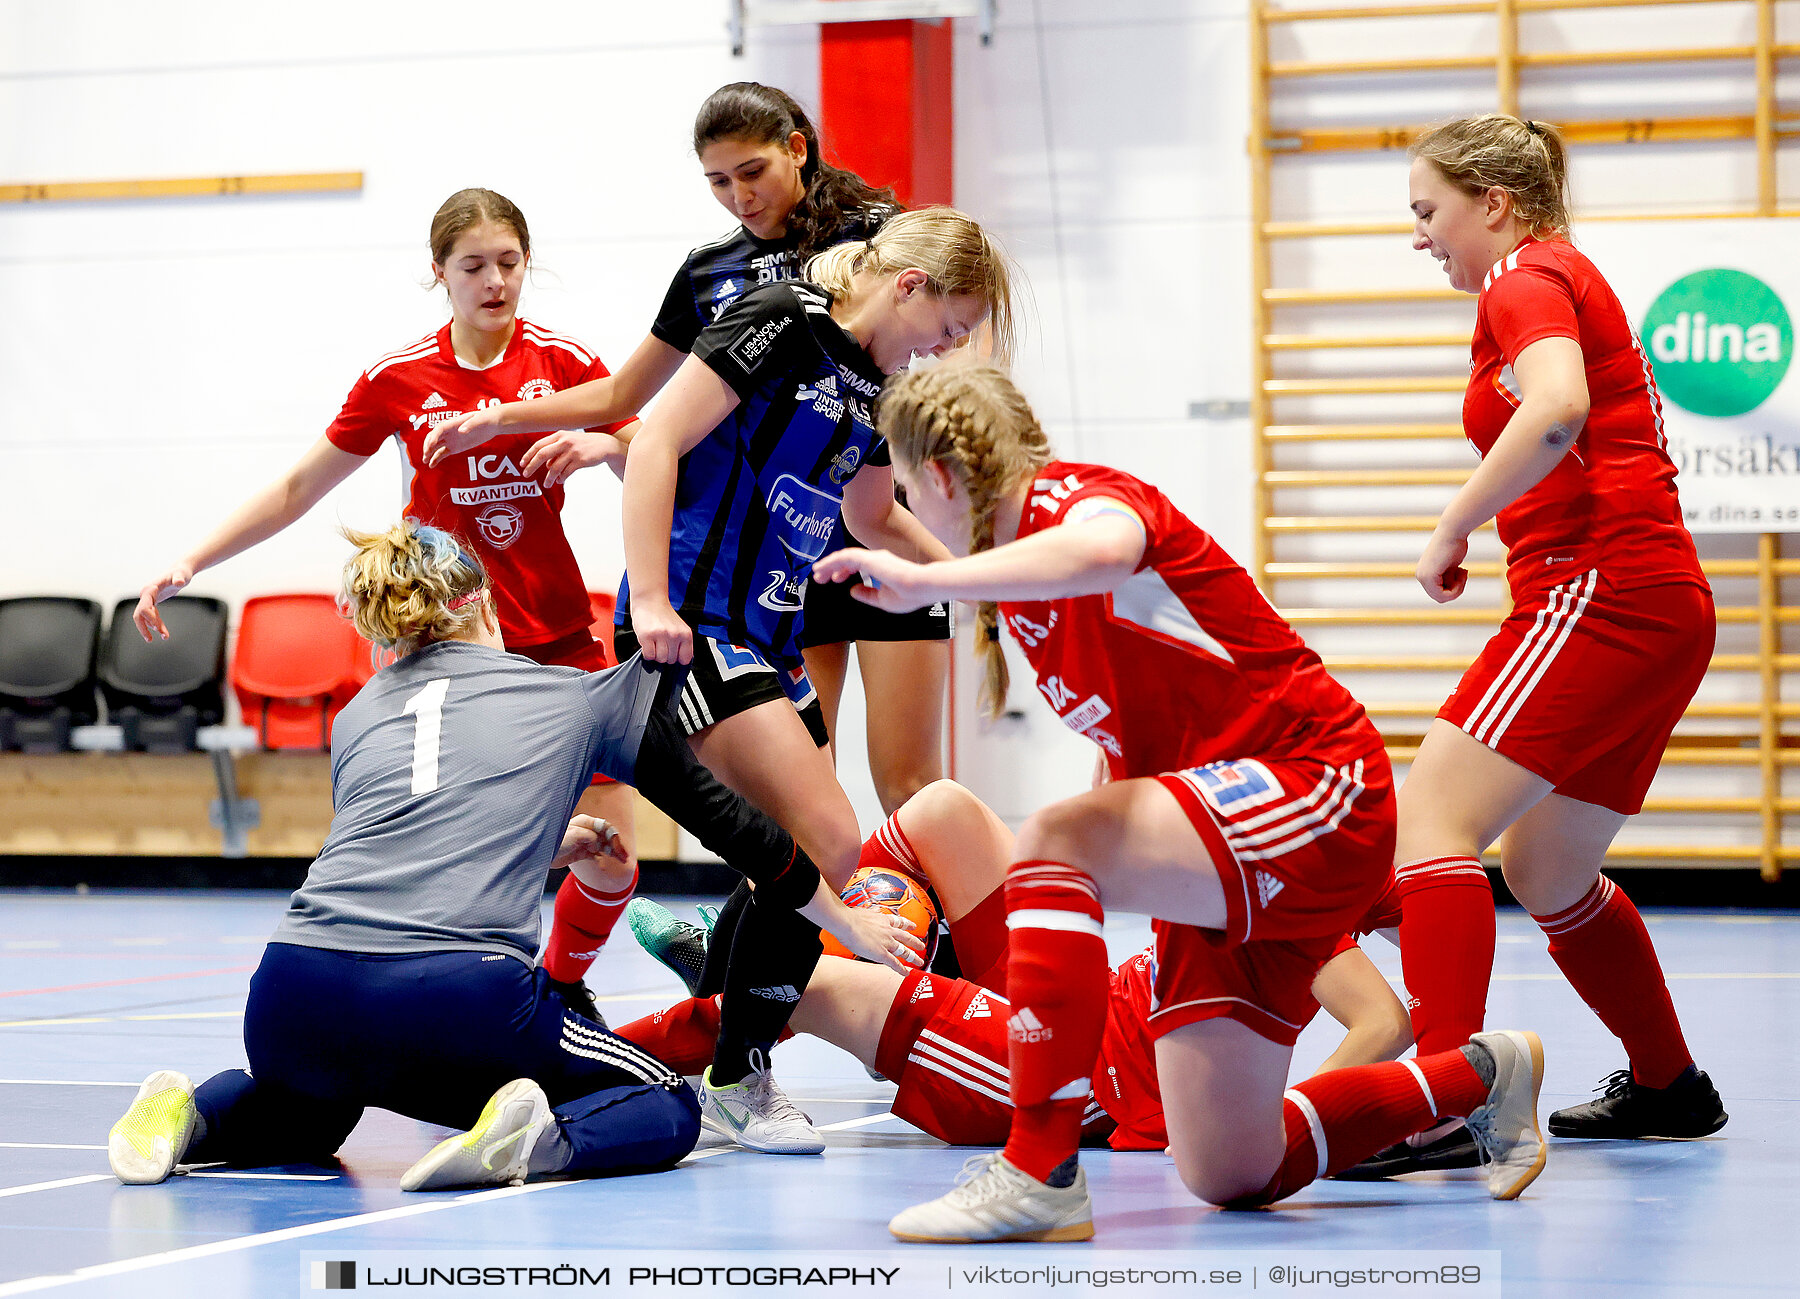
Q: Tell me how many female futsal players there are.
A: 7